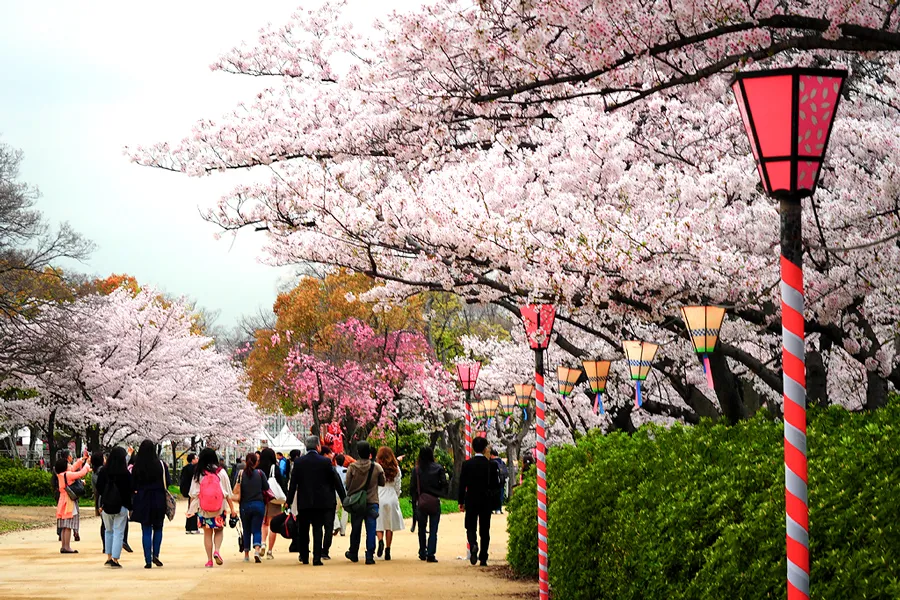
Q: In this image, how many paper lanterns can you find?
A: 11